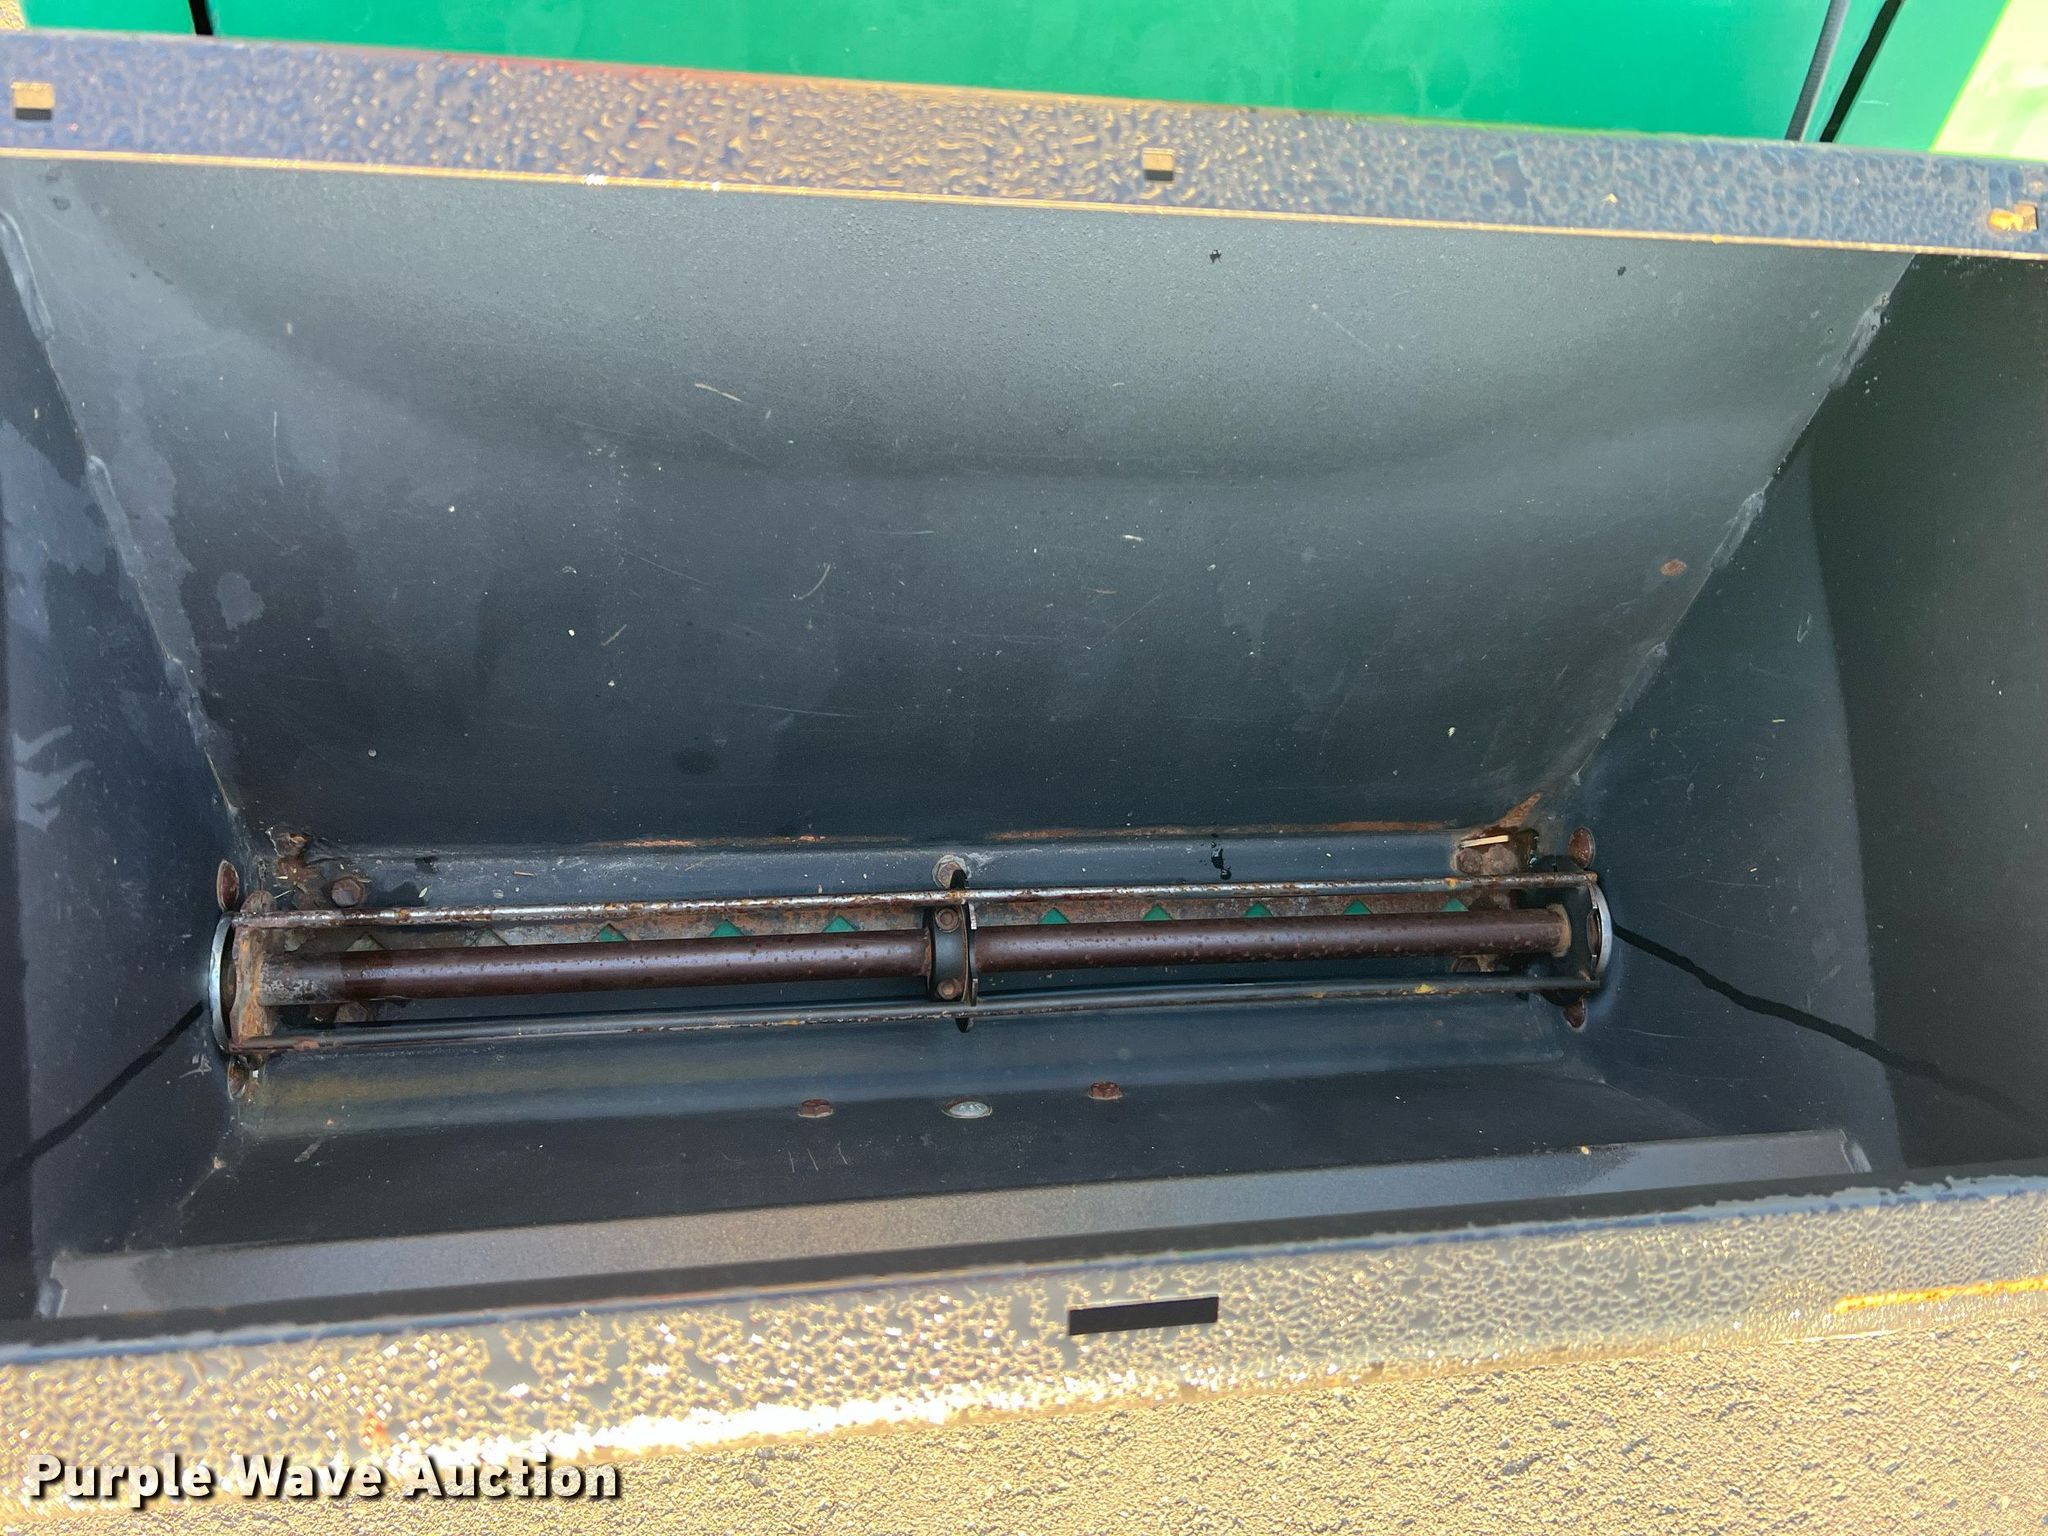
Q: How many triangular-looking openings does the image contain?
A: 10